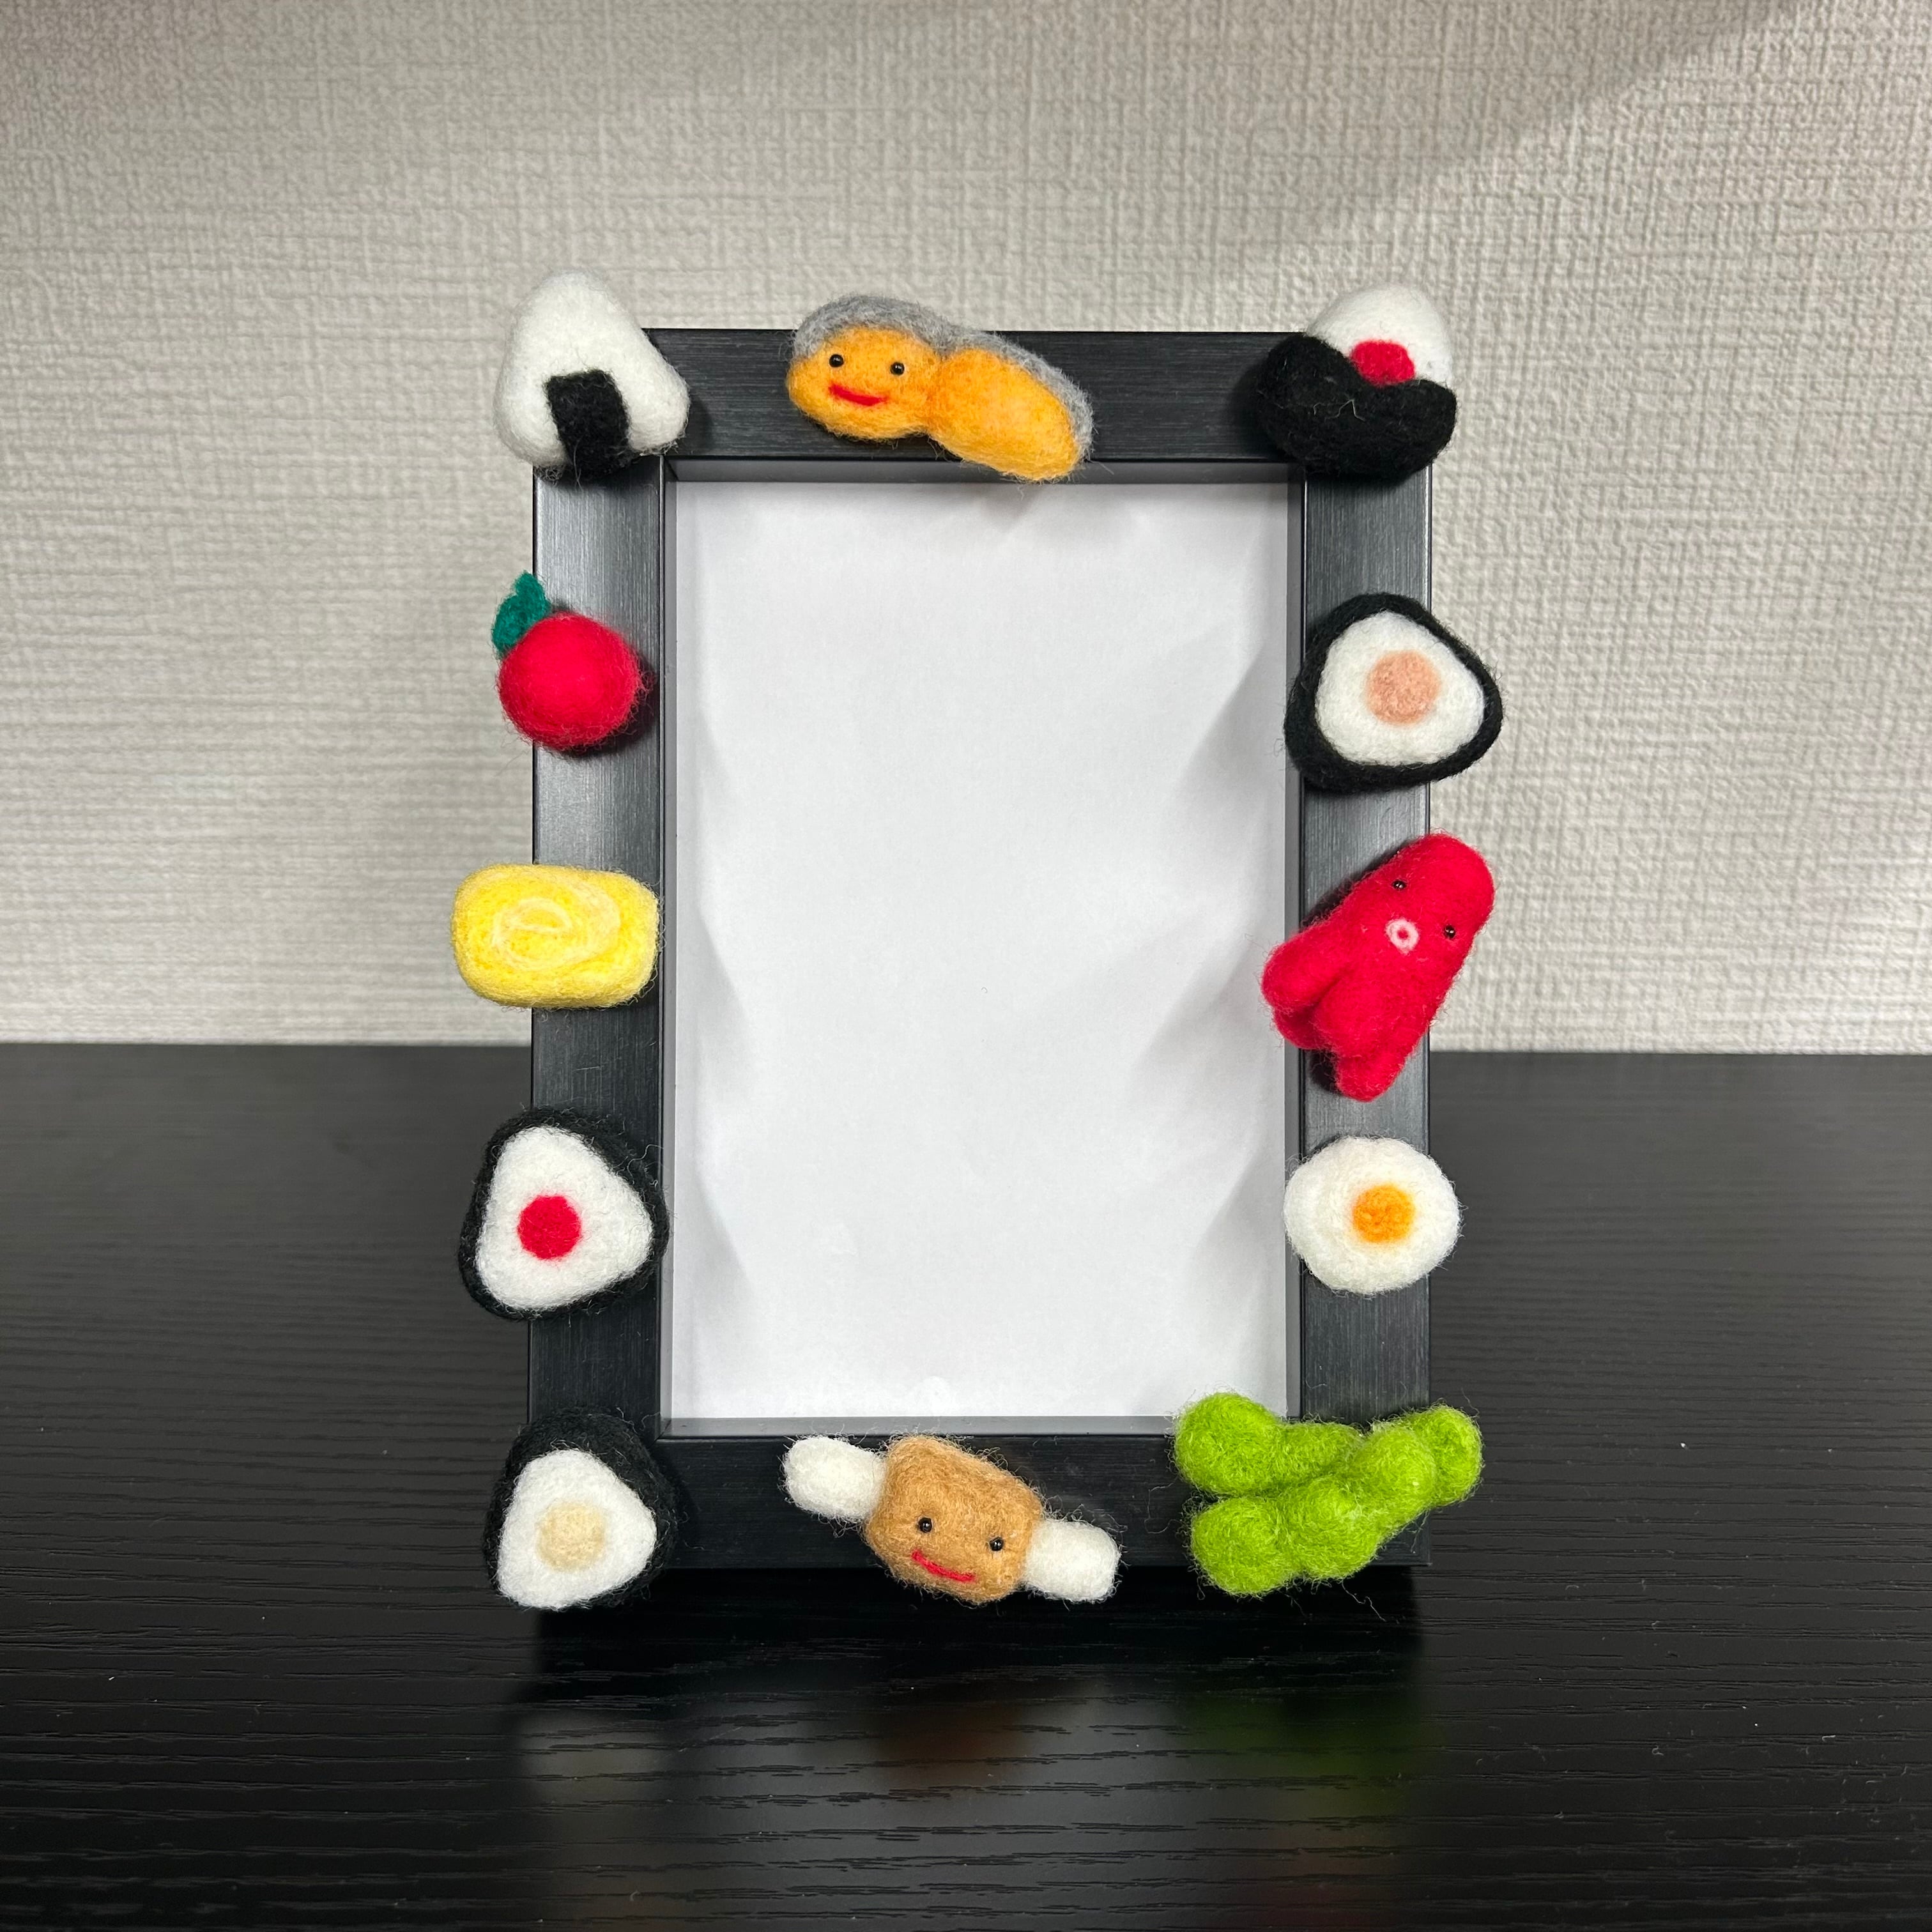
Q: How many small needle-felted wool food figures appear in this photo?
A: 12